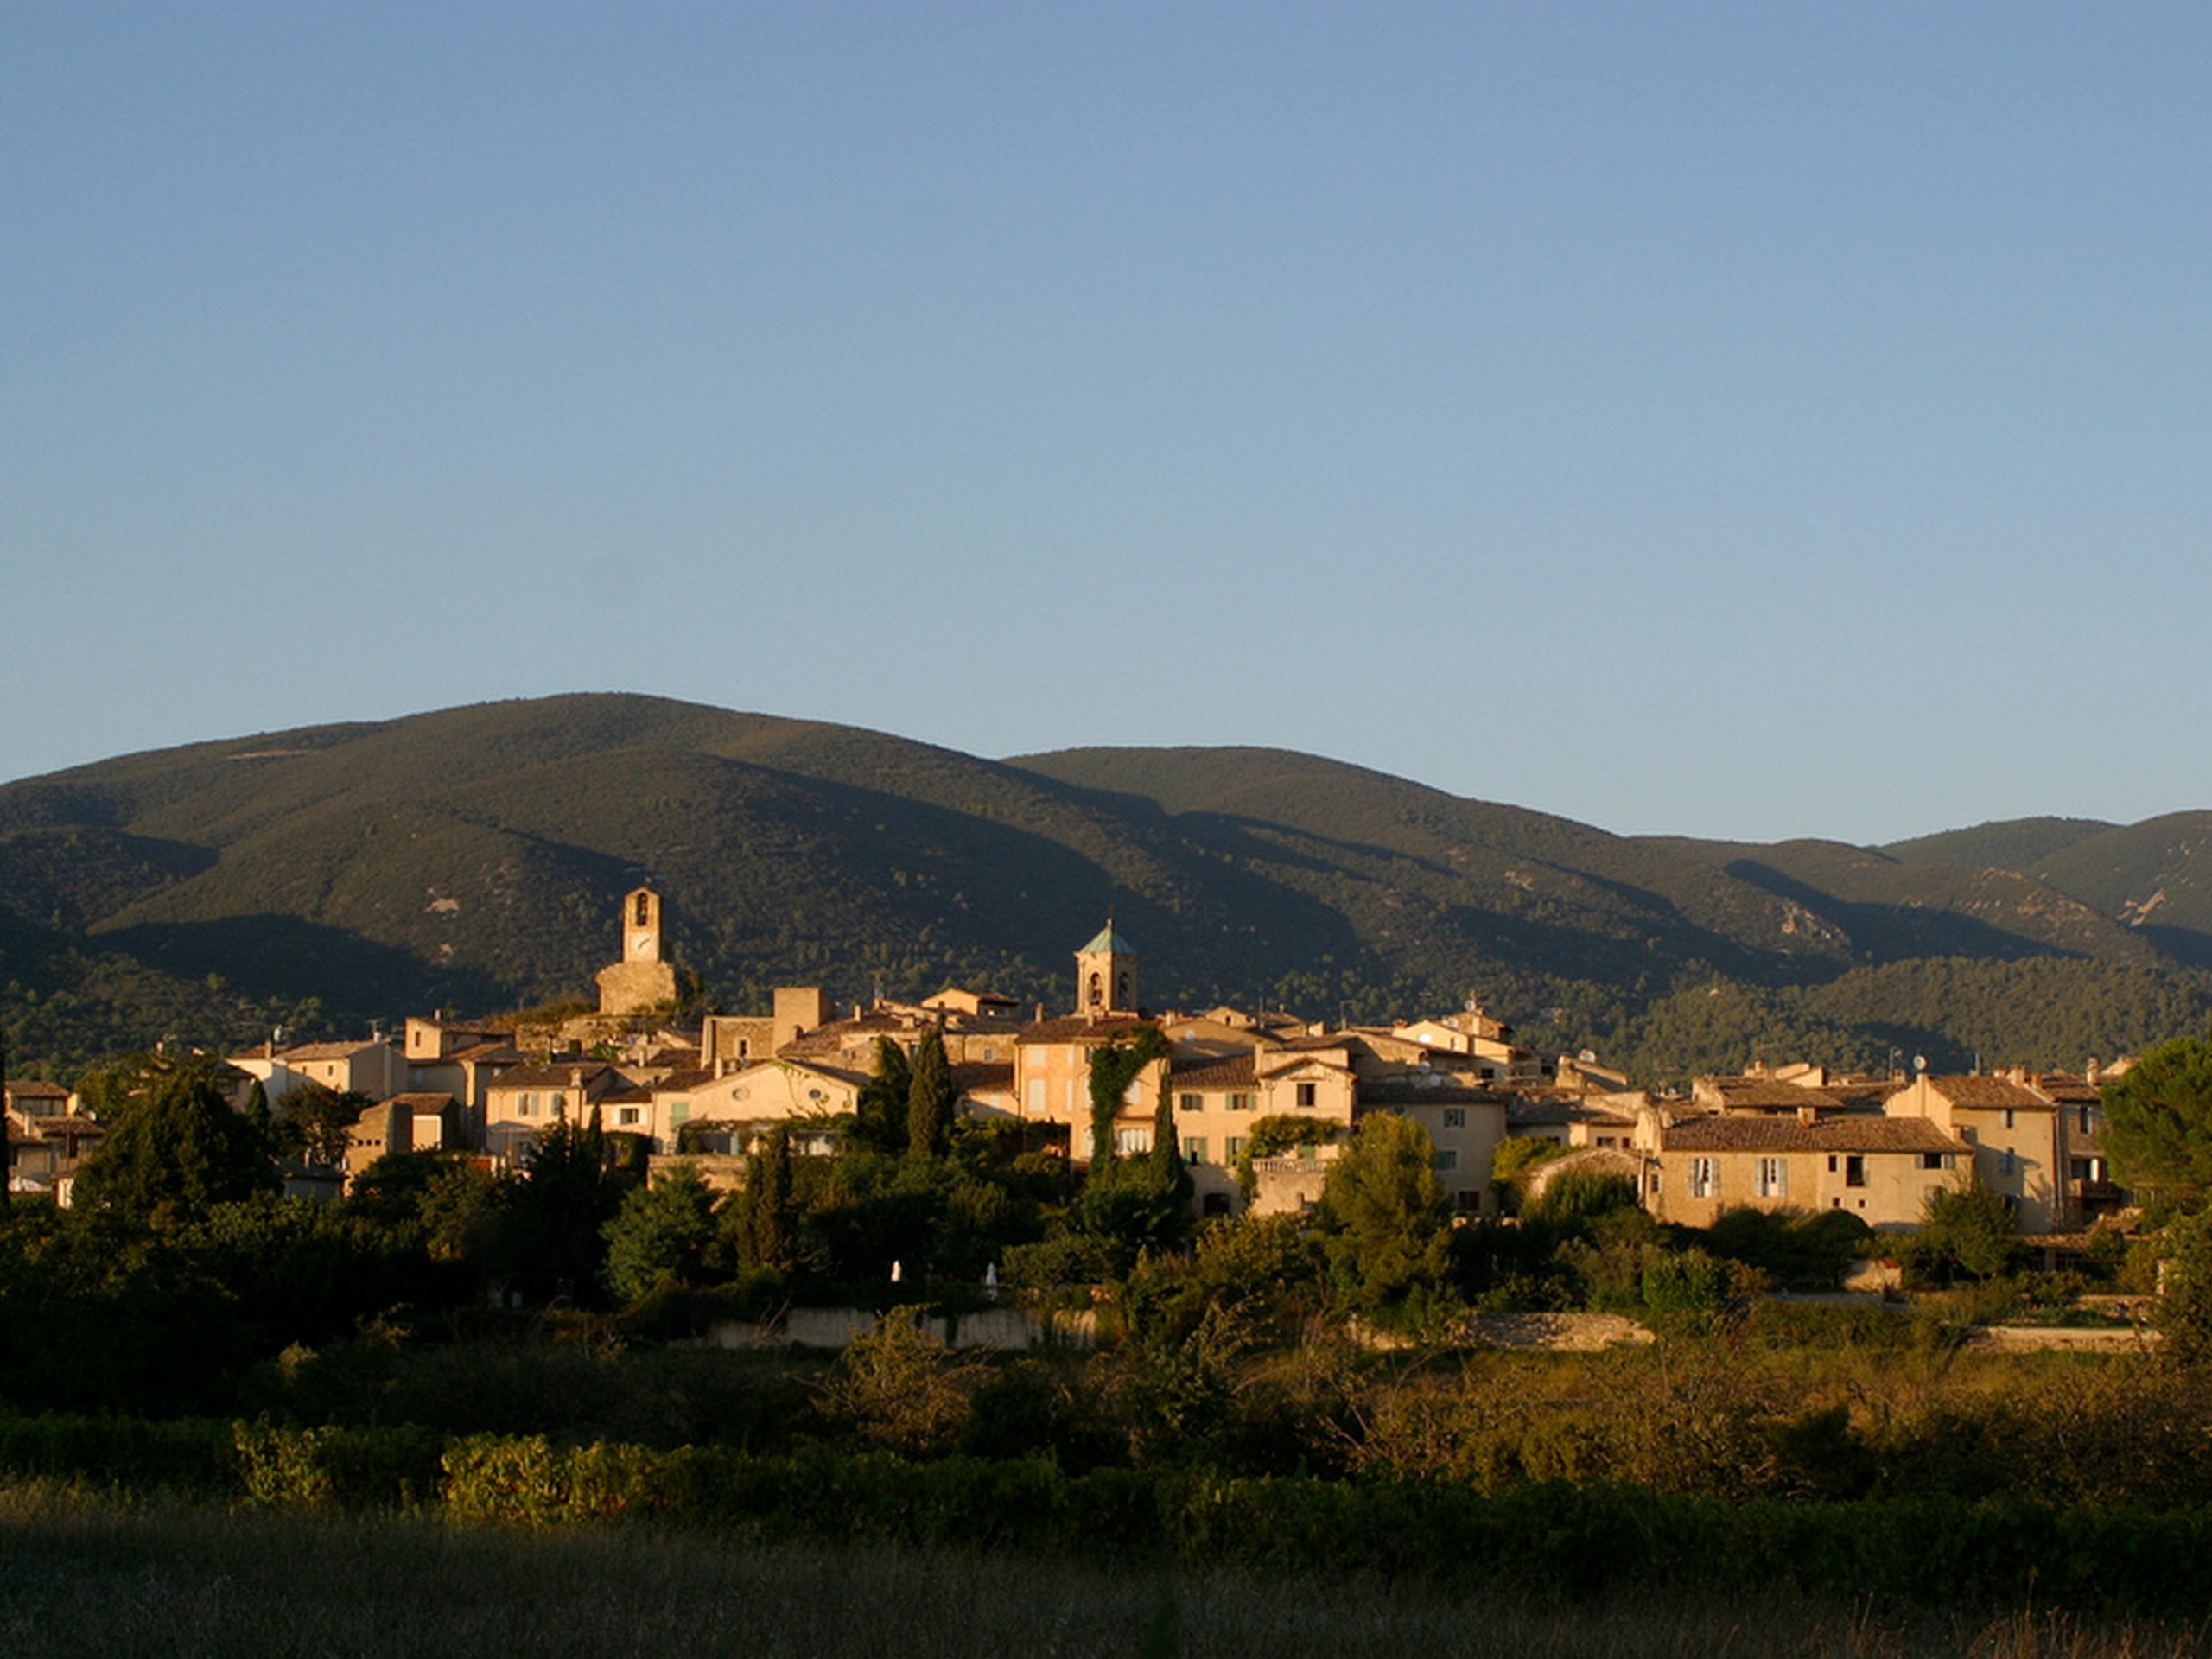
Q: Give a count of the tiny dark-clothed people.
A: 0